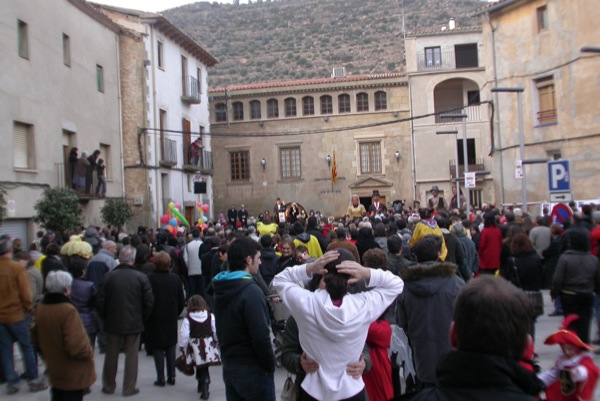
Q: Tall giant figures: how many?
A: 4